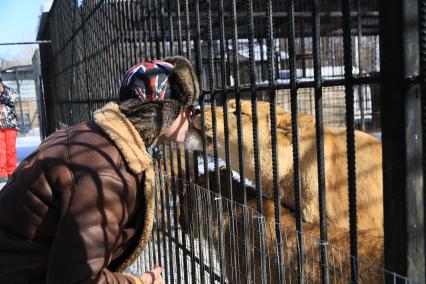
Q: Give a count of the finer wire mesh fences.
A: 1